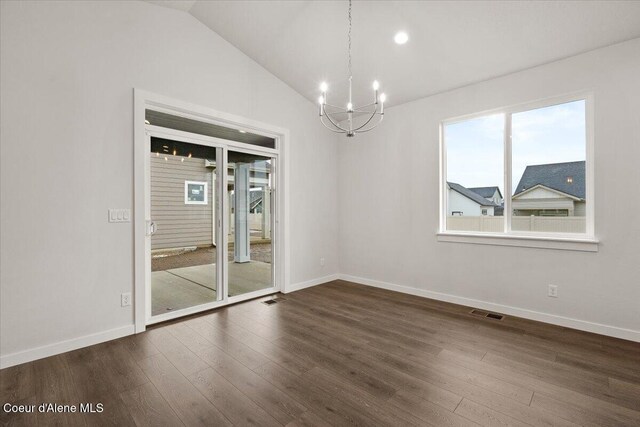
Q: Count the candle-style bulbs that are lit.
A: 5